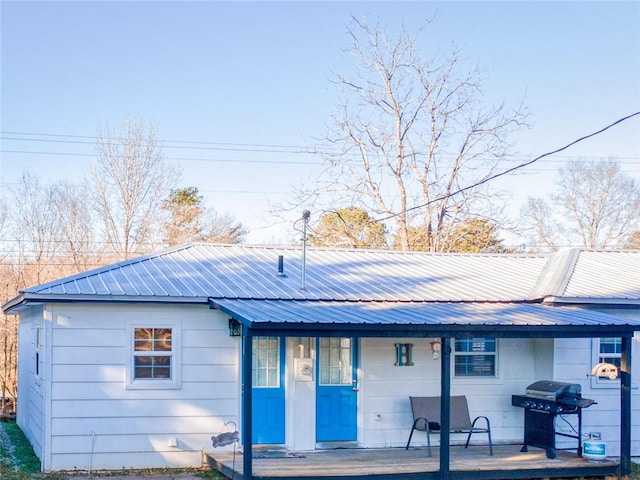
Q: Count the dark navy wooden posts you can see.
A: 3